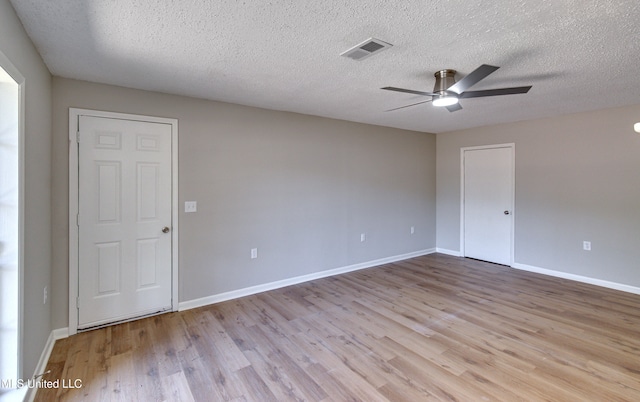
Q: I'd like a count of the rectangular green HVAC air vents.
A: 0